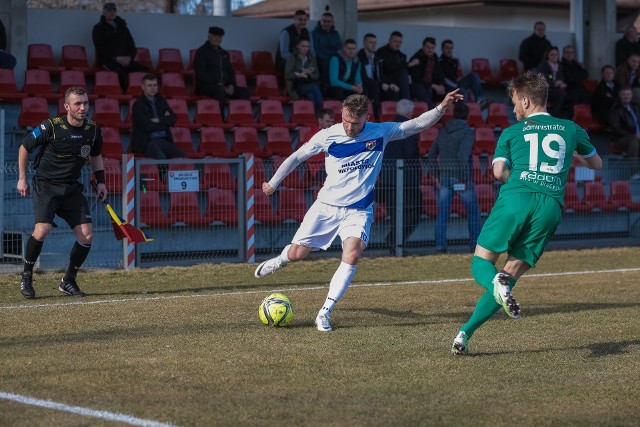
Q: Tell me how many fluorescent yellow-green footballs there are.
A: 1